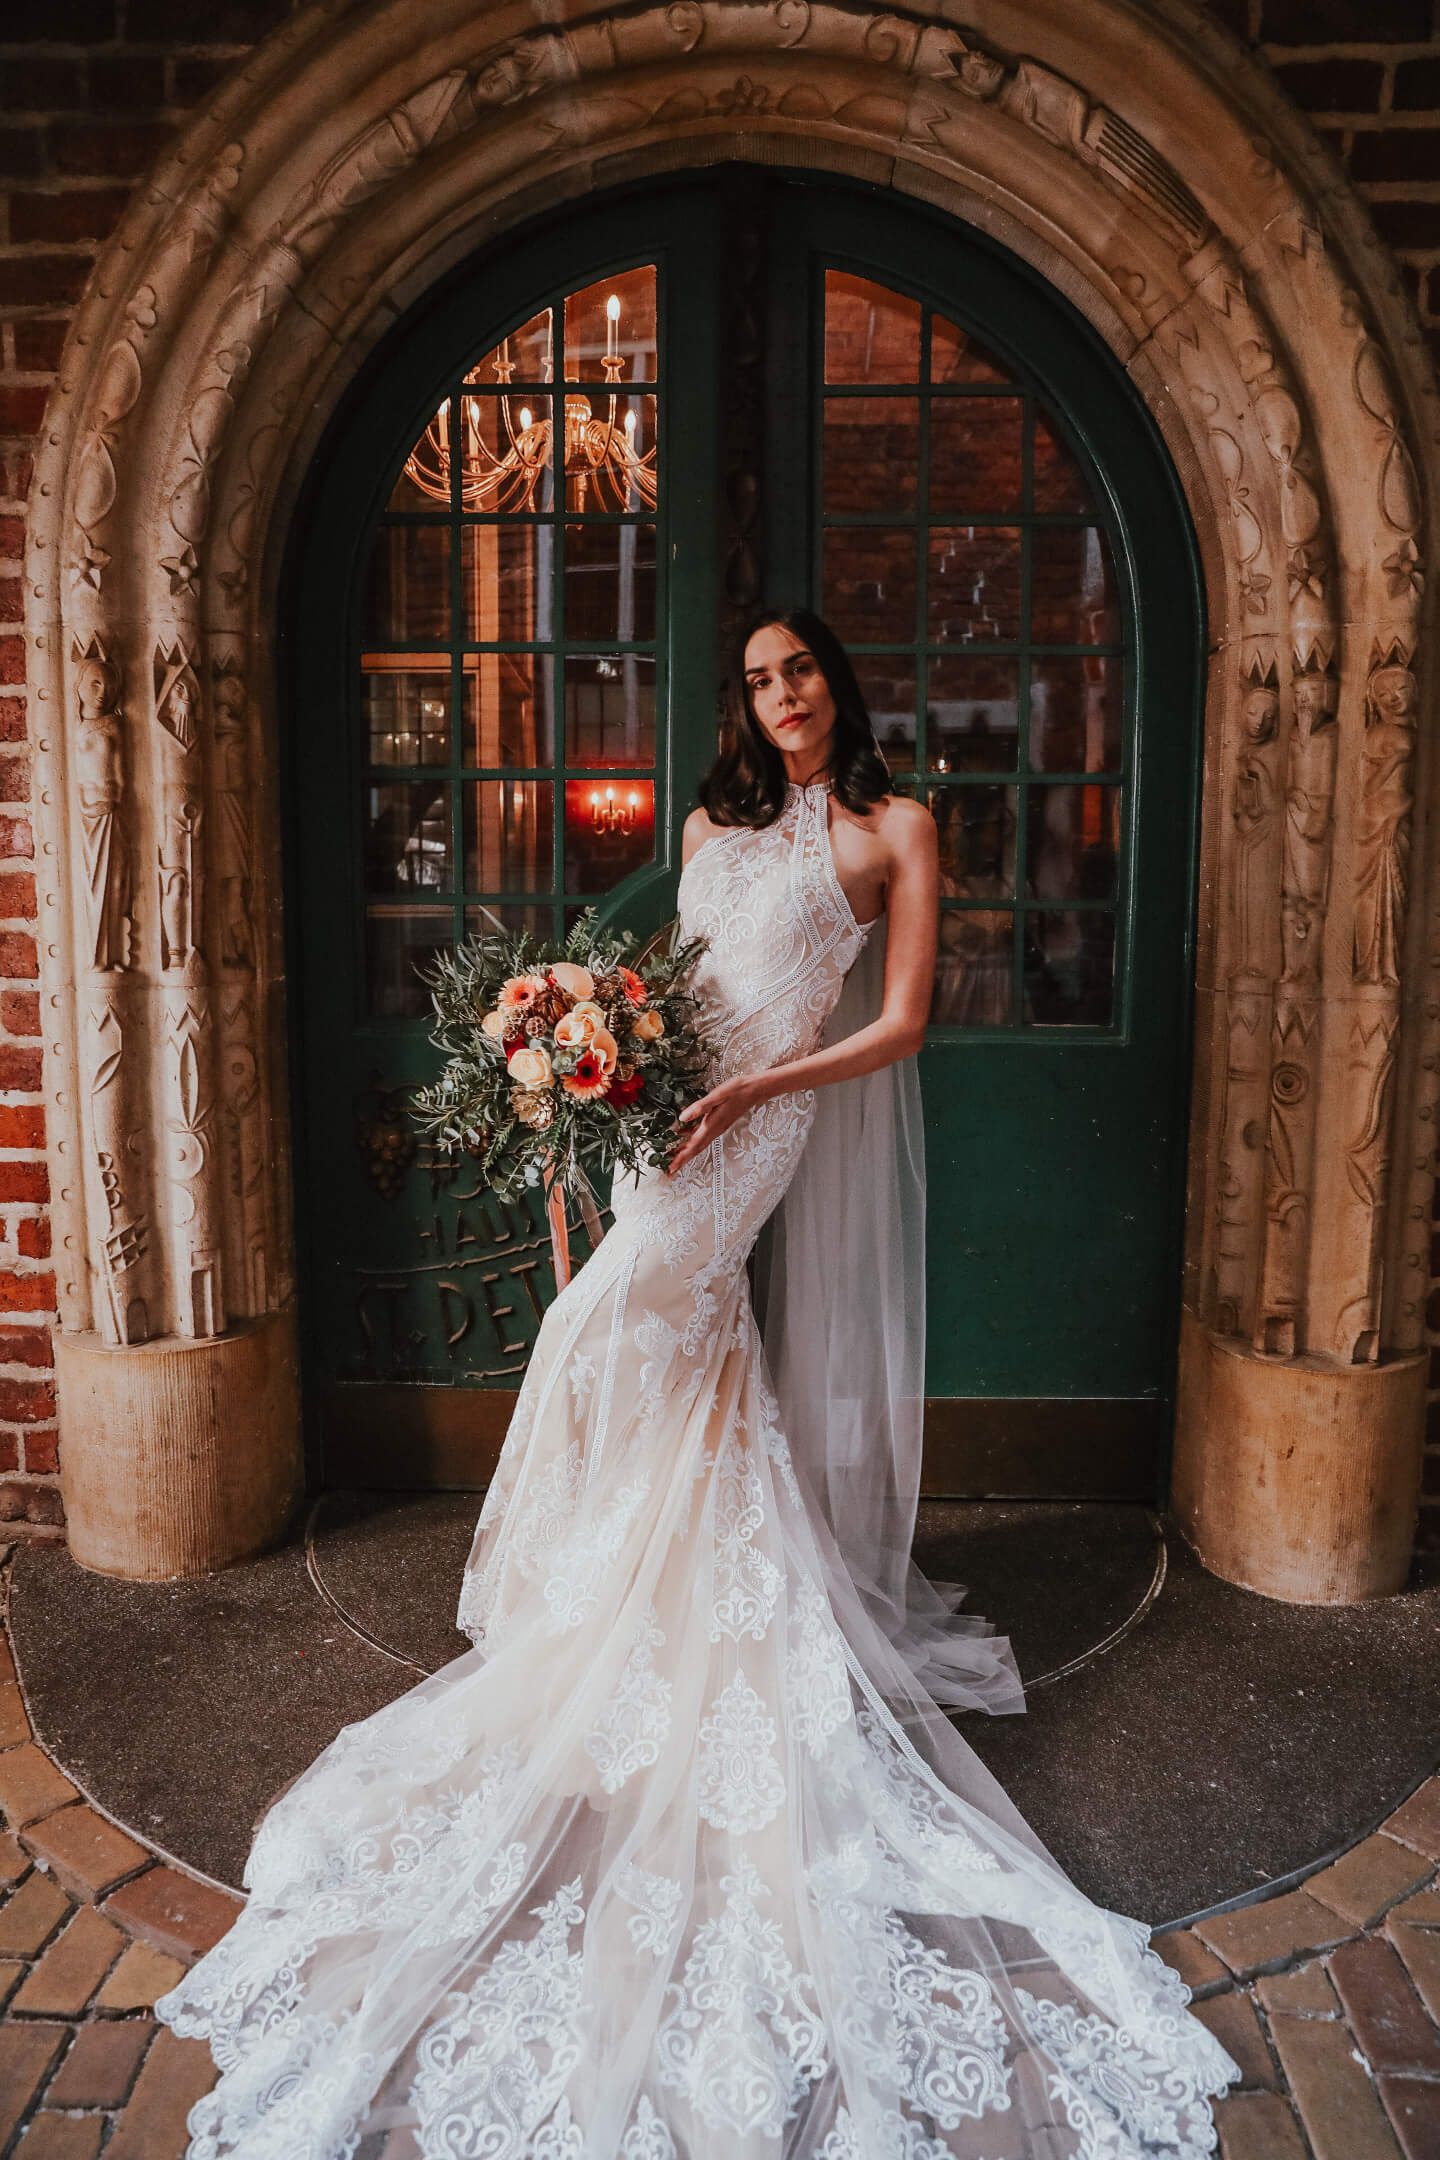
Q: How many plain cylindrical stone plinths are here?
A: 2